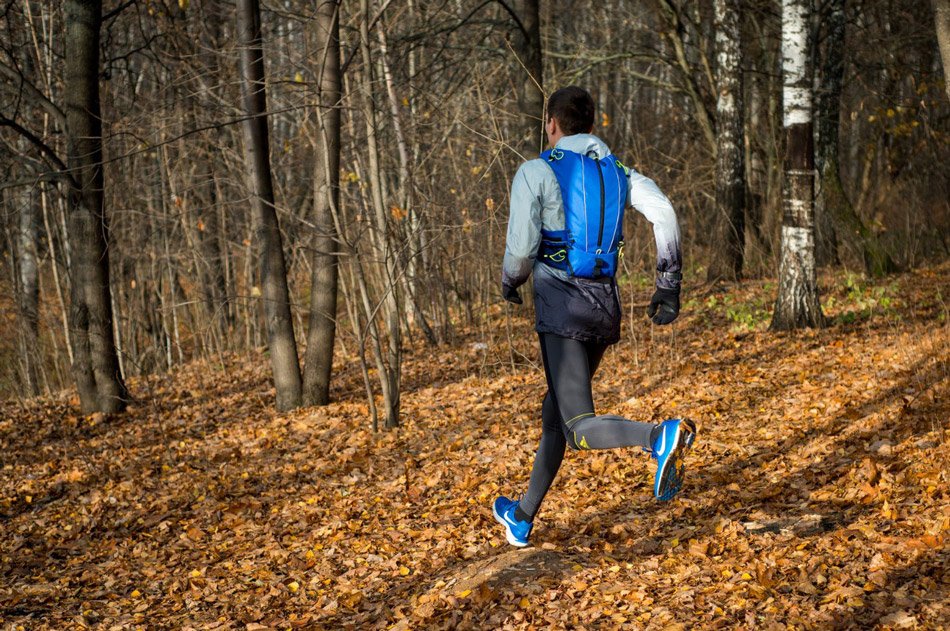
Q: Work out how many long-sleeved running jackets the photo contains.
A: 1